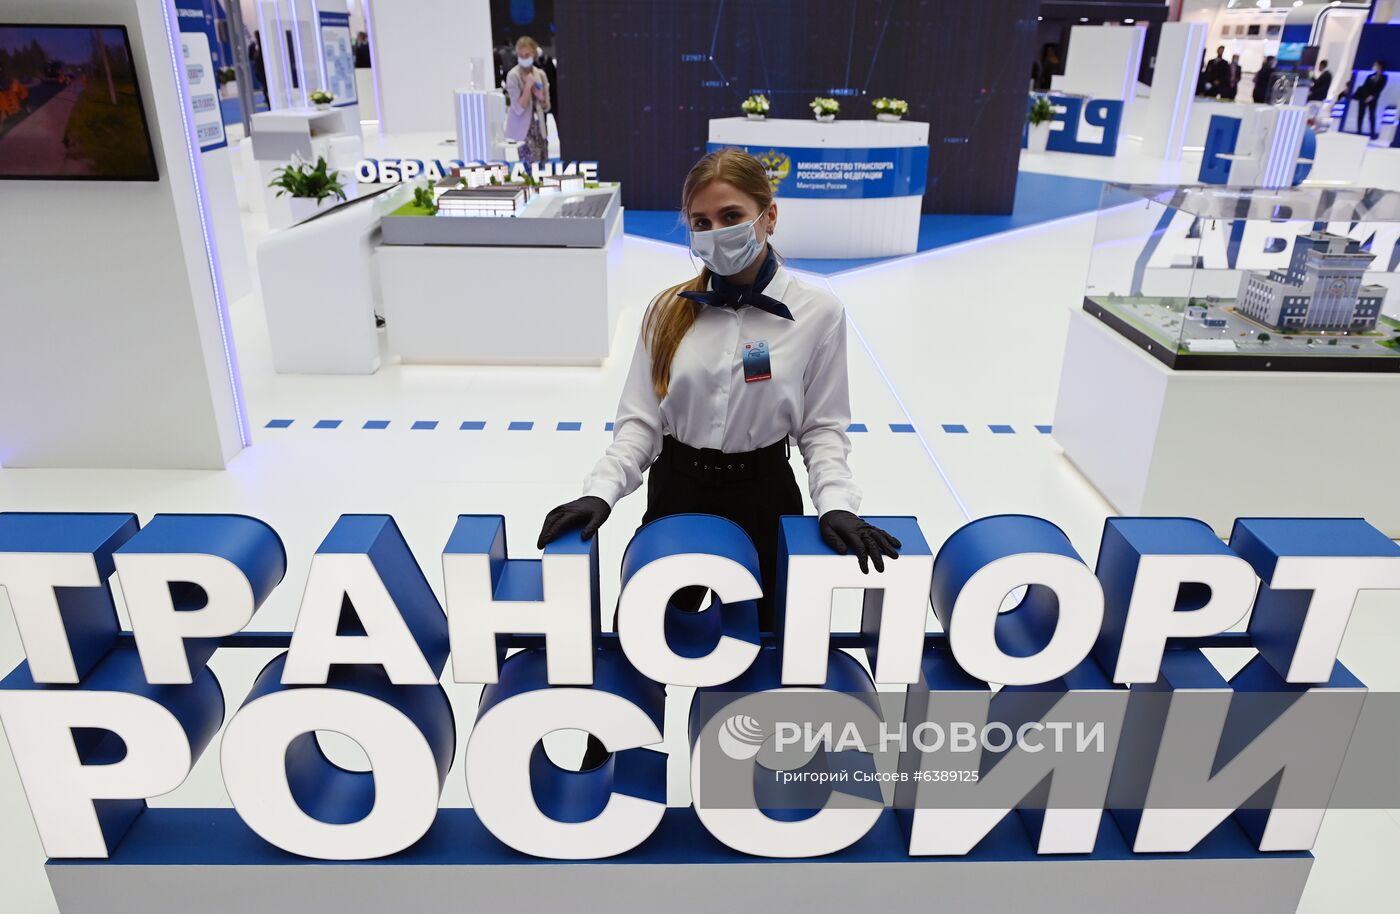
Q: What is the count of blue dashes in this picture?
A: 13